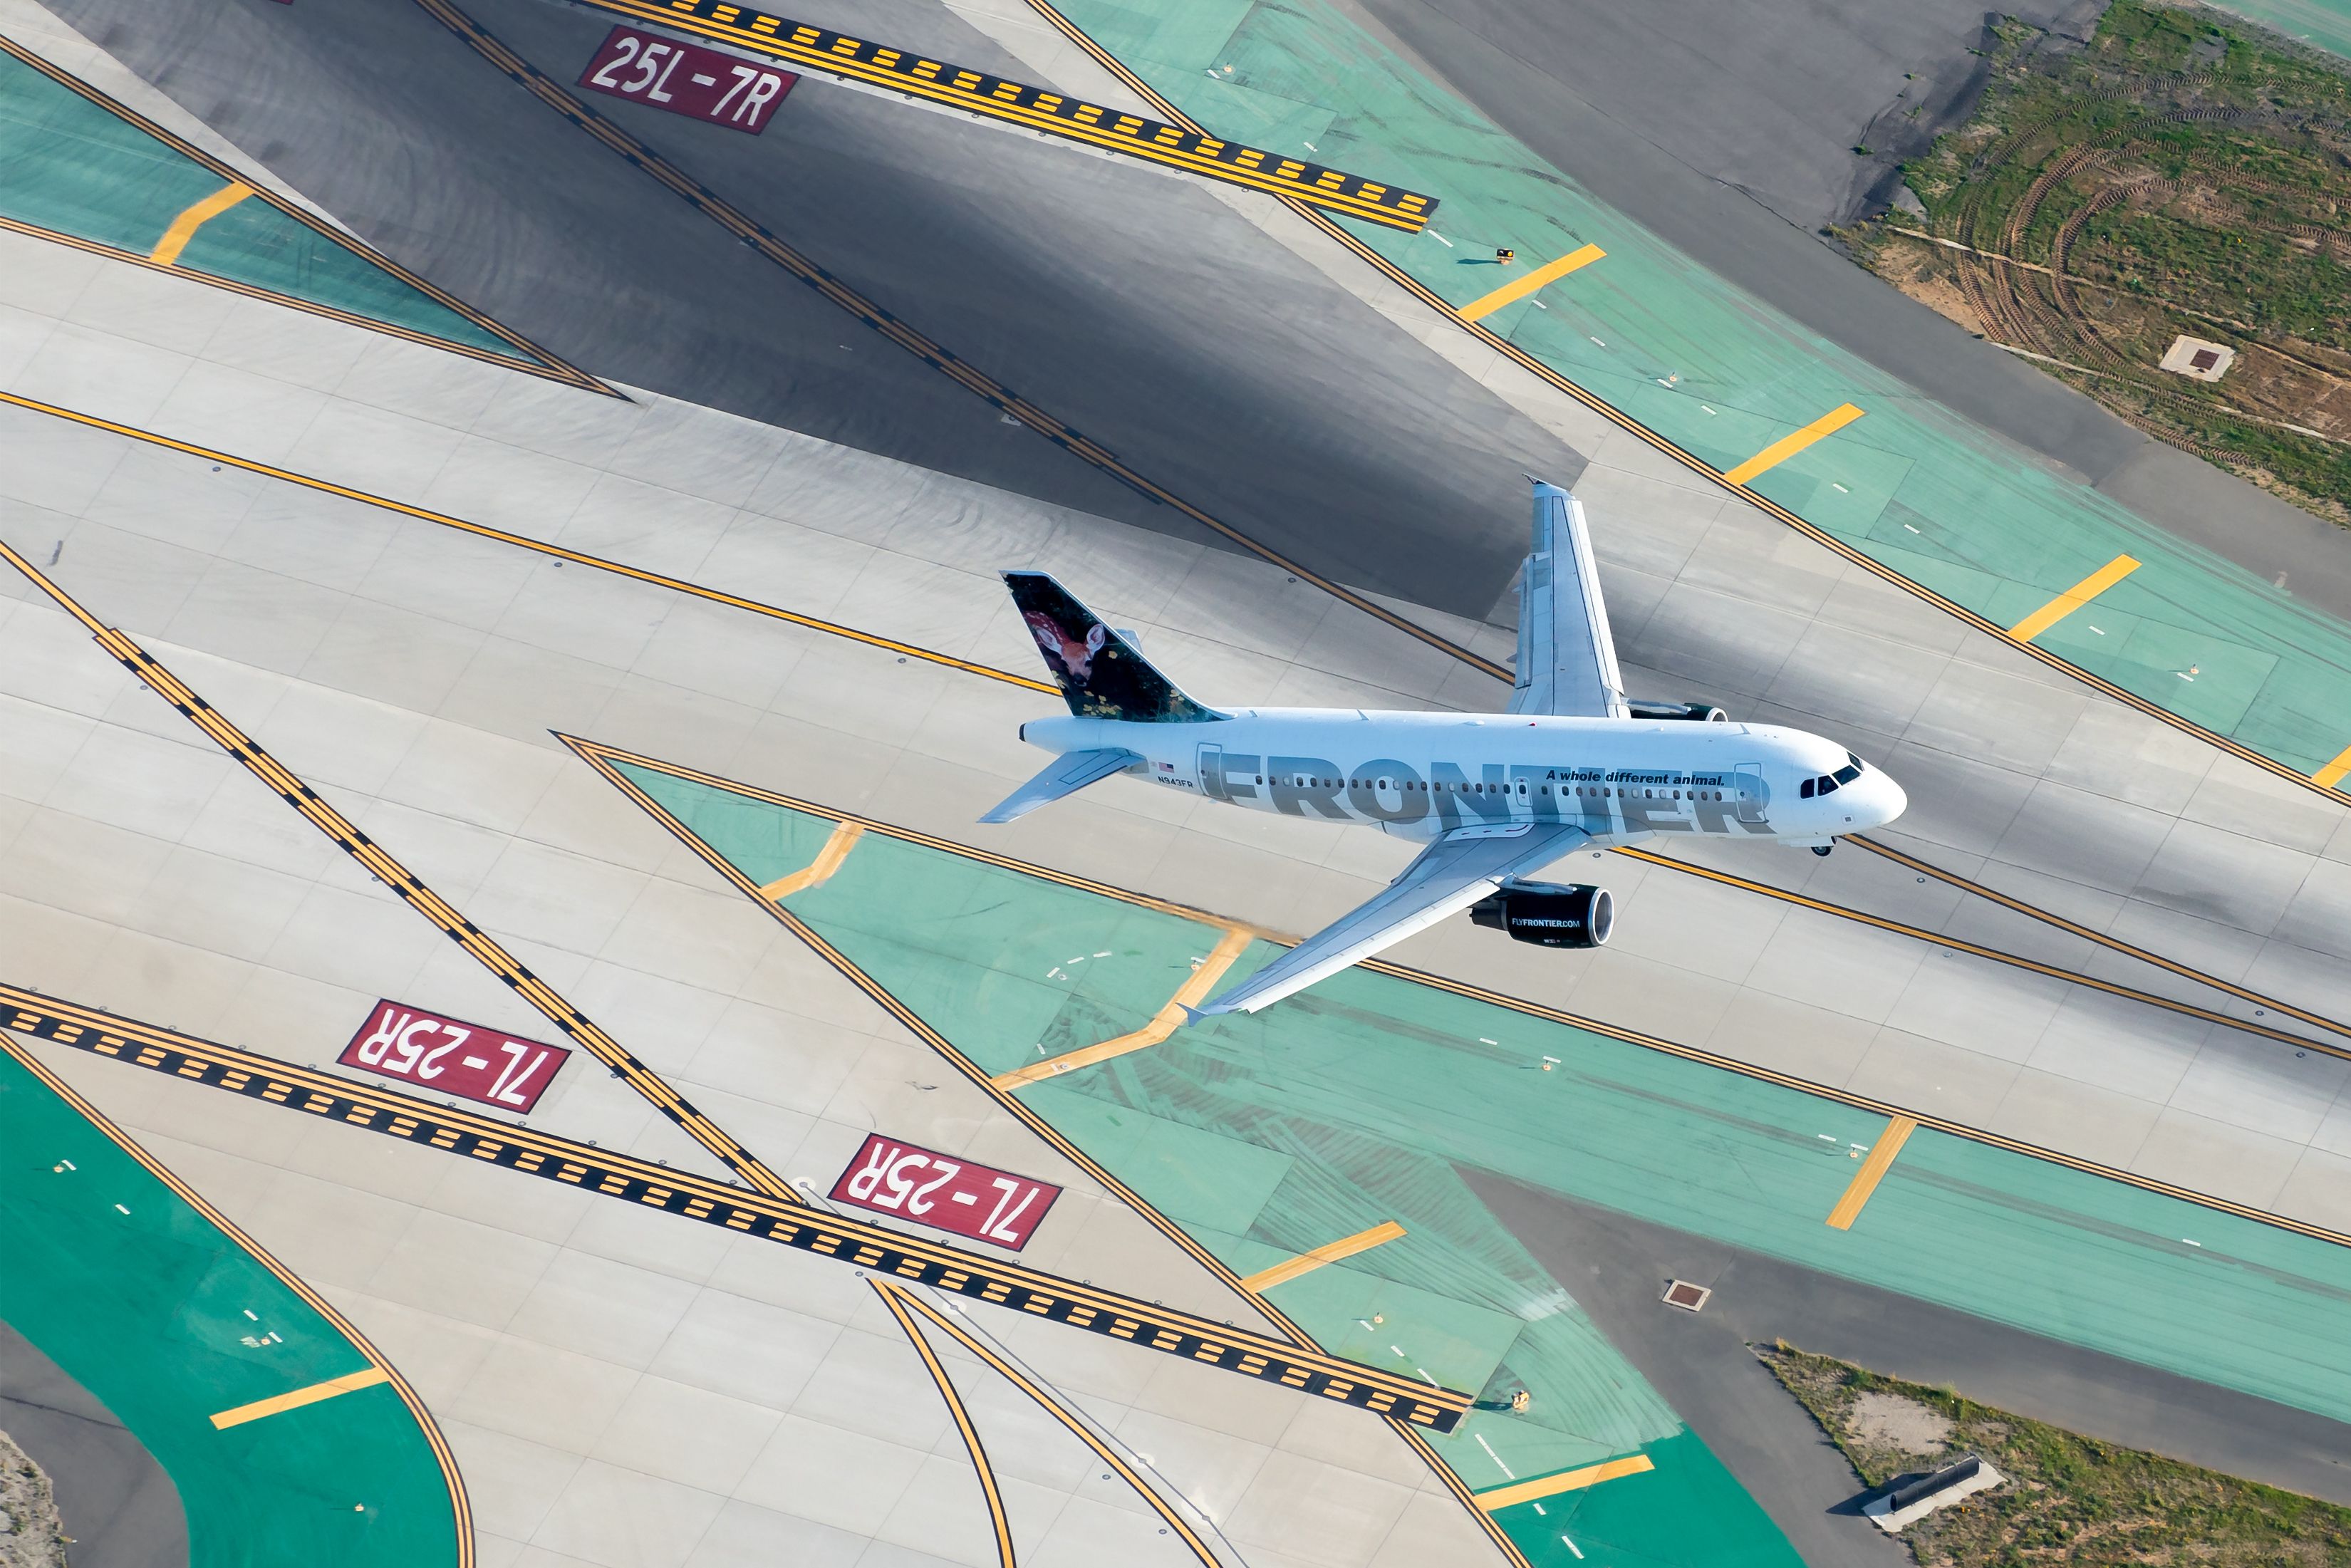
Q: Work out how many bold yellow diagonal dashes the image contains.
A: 11